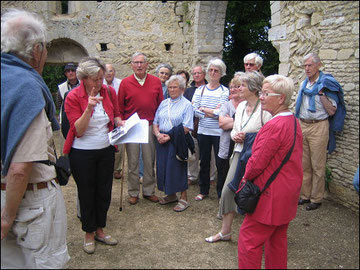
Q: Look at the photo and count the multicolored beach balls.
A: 0